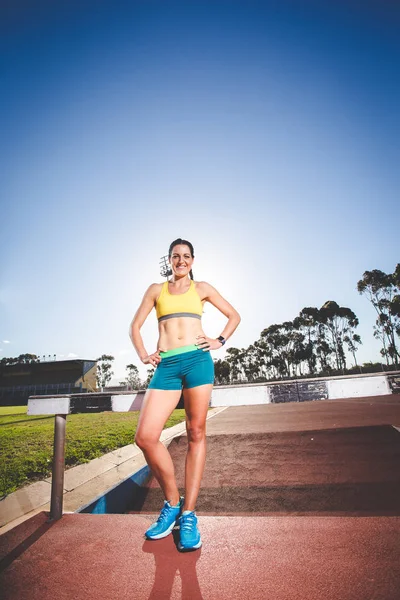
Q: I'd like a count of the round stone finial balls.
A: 0